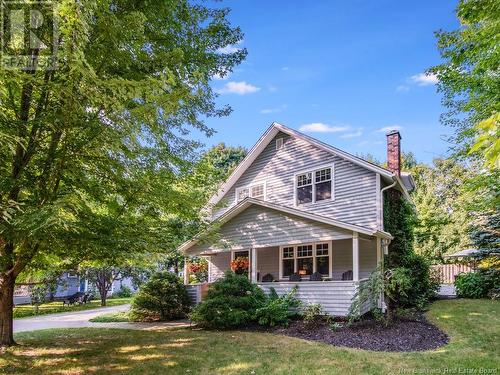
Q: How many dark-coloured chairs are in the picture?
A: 4